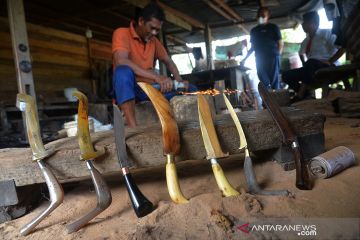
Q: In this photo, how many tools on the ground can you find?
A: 7